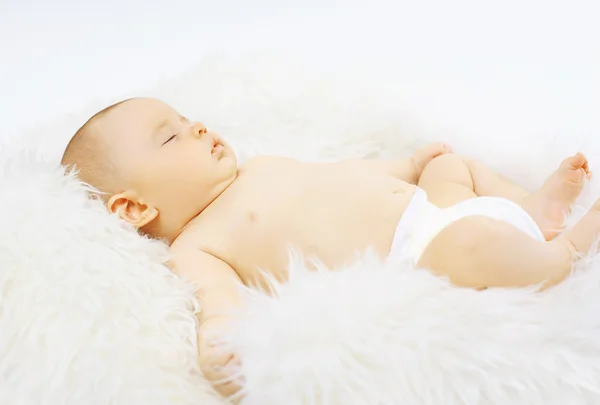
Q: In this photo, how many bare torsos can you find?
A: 1